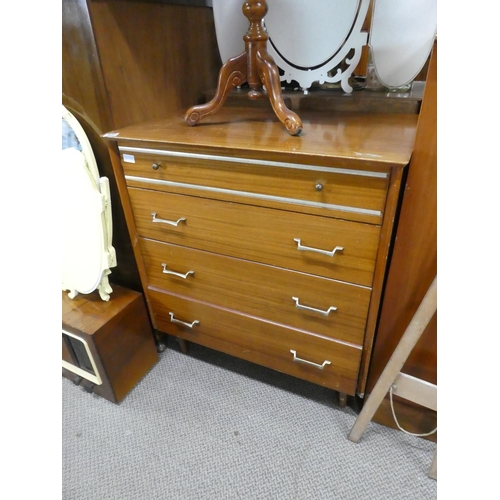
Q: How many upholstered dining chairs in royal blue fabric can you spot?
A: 0